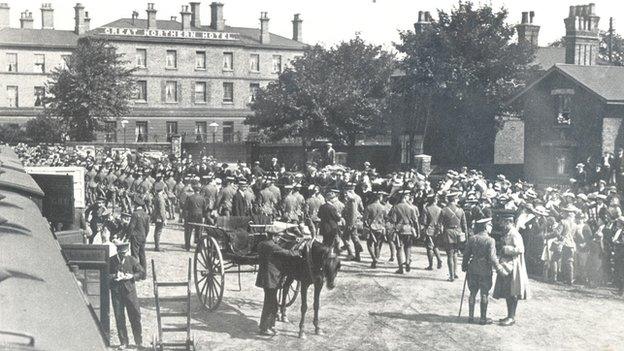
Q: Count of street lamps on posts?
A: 2